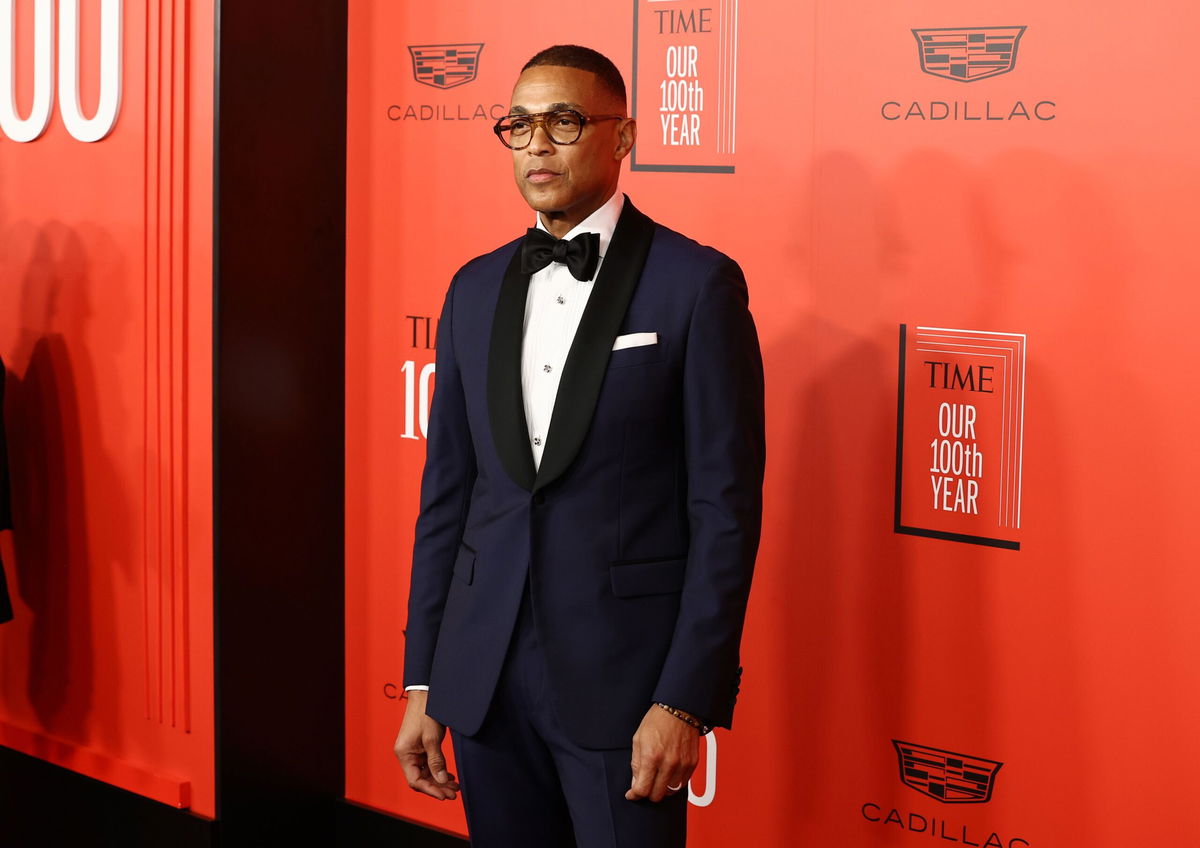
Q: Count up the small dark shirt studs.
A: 3